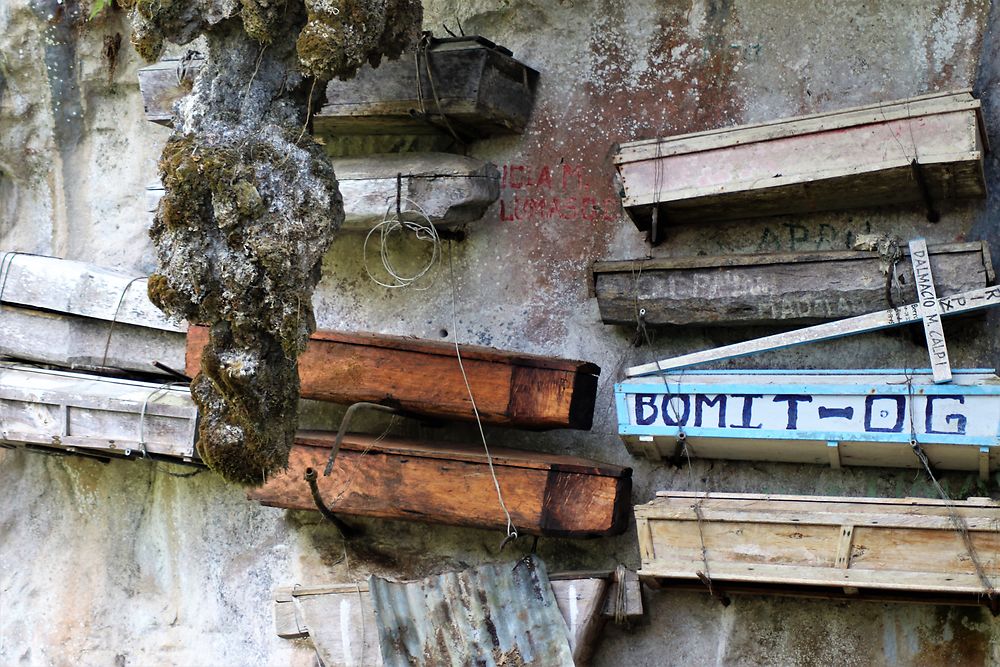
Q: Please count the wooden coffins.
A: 11